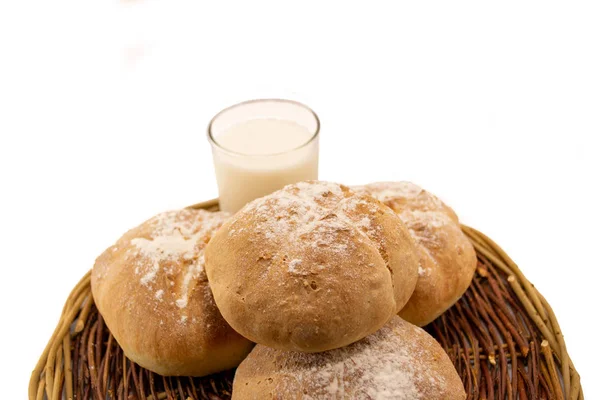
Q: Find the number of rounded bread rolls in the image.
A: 4